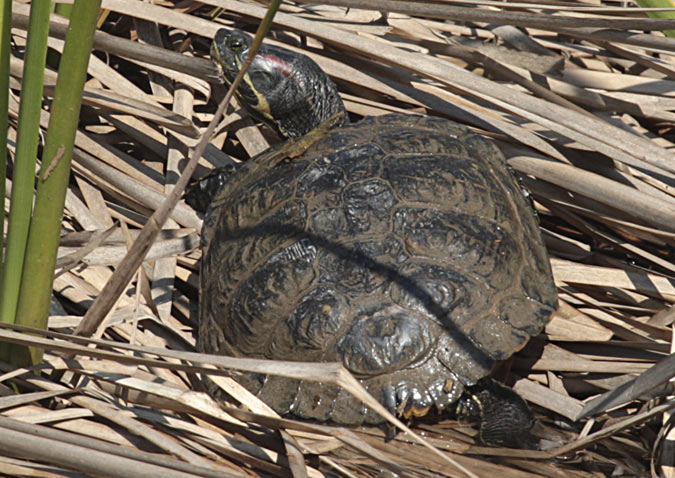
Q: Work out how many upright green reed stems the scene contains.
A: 3